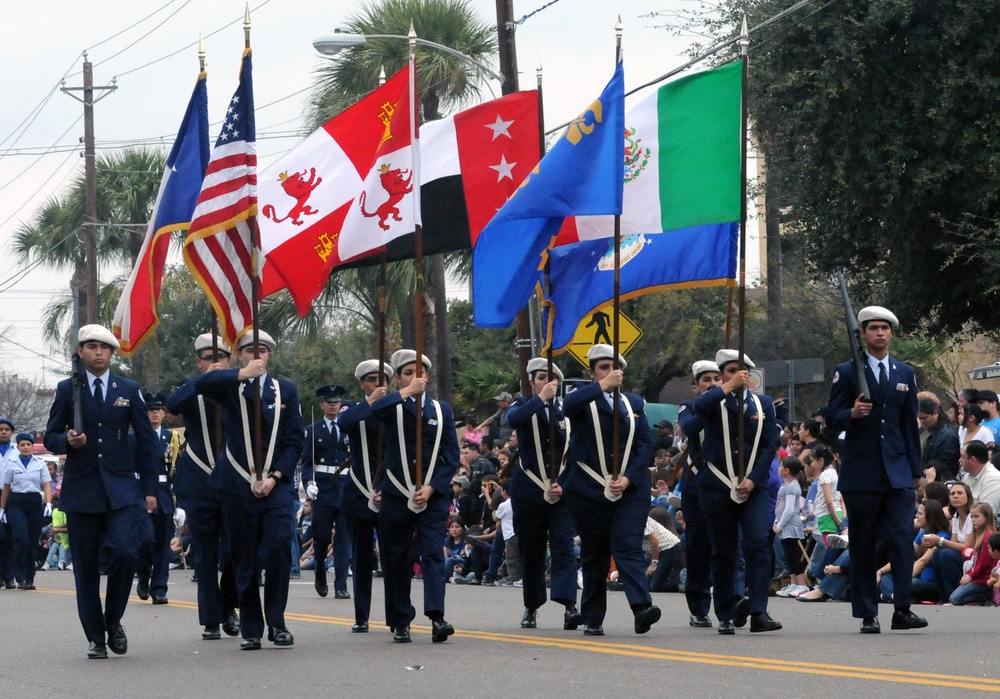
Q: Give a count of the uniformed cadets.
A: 14